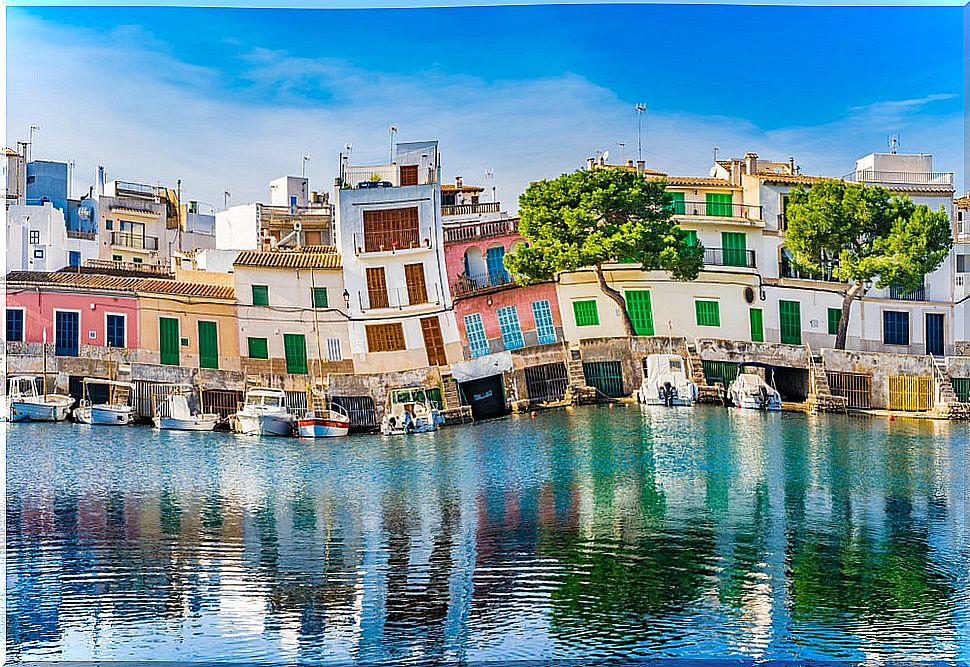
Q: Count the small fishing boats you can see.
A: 8